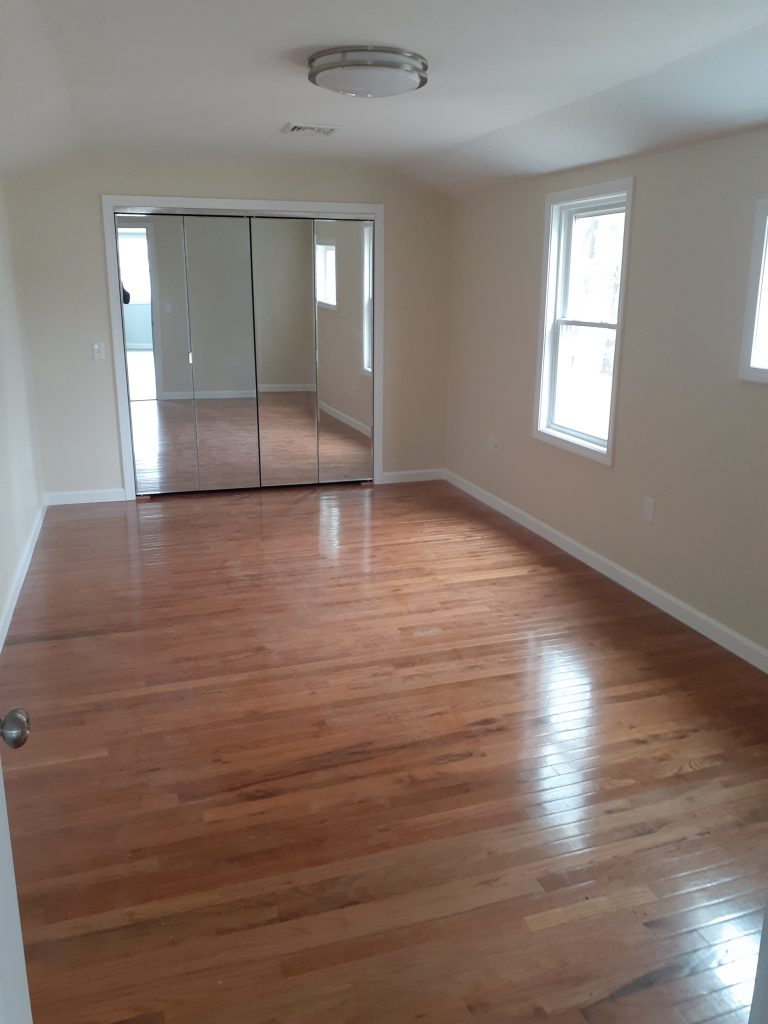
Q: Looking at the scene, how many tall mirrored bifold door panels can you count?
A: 4